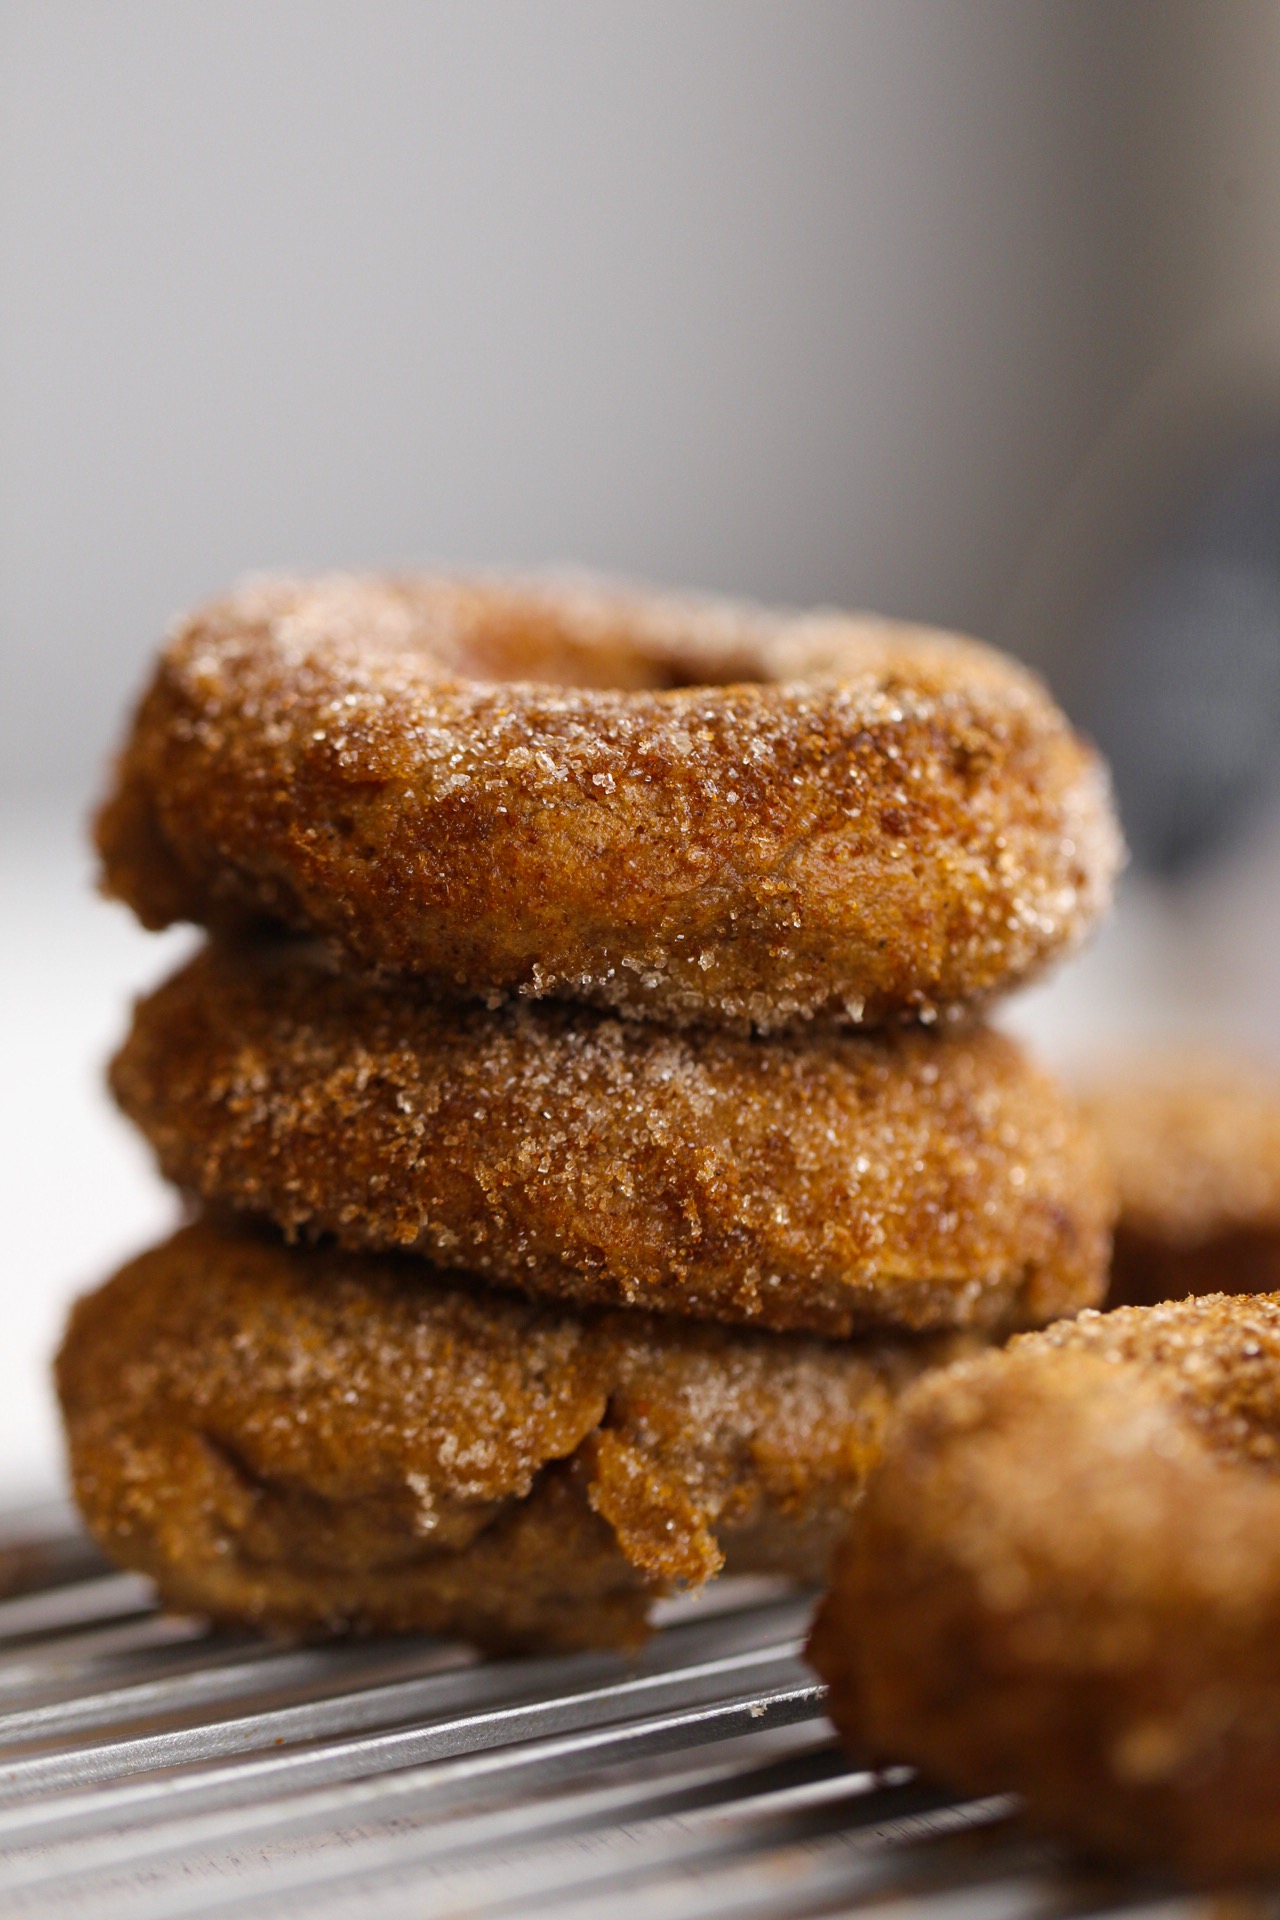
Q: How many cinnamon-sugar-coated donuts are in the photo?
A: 5